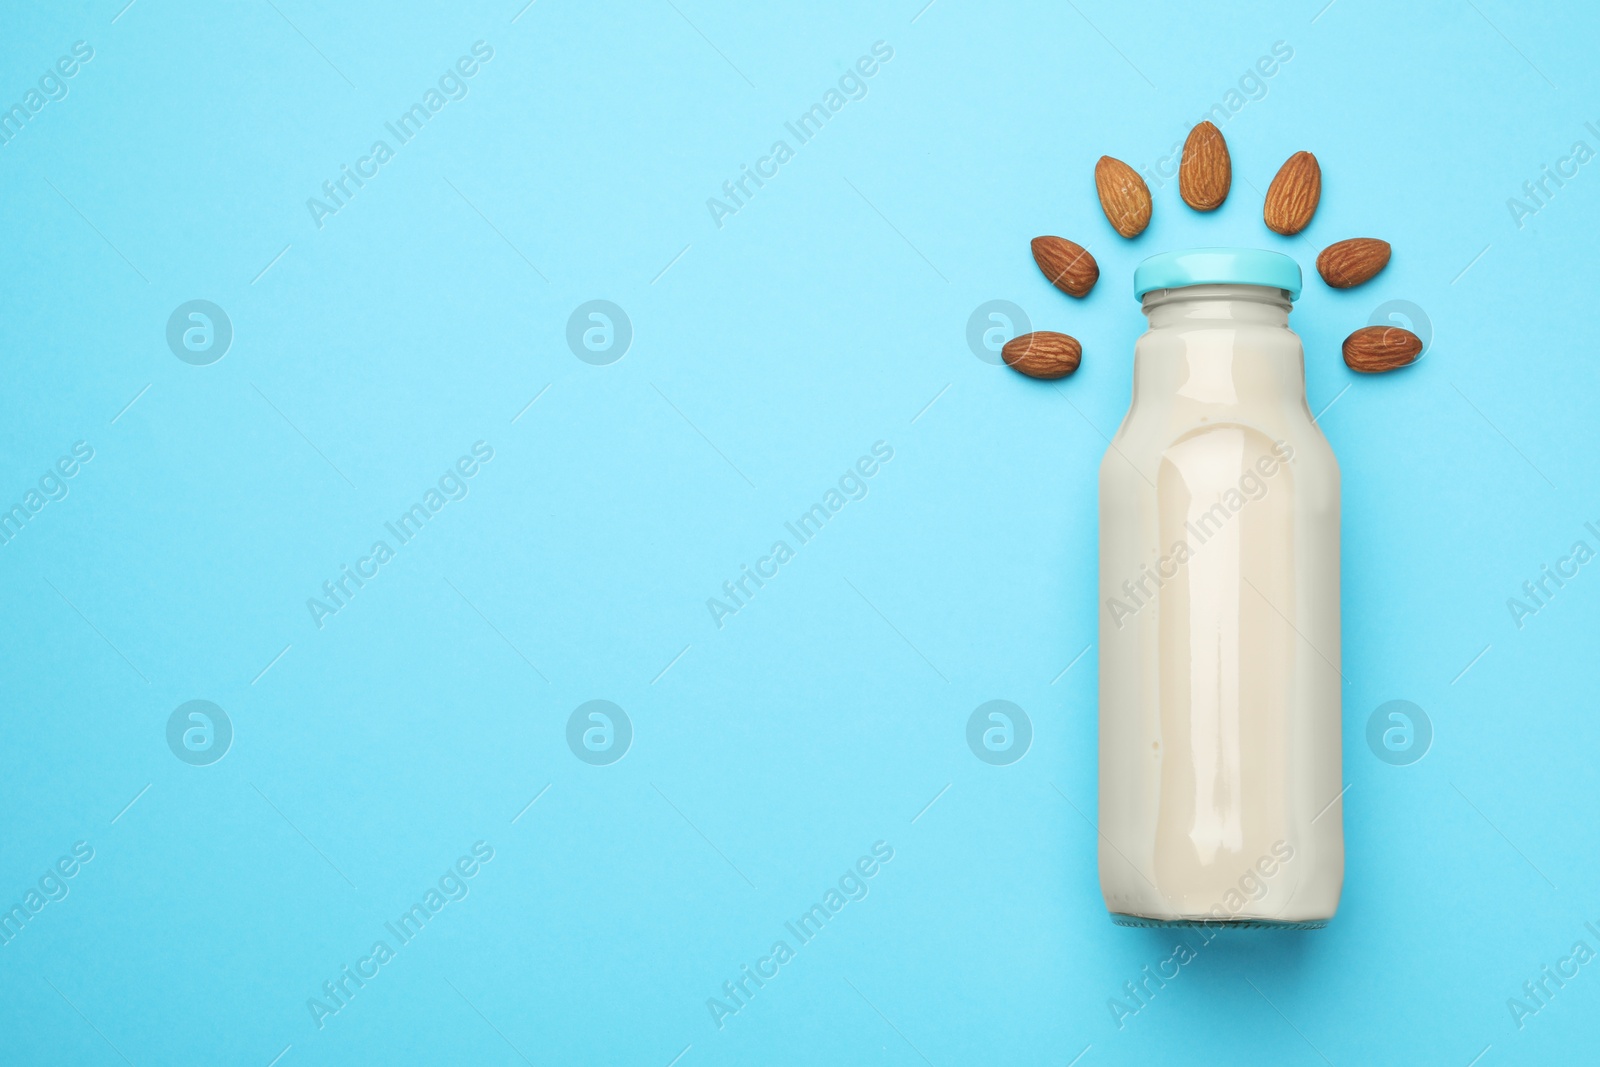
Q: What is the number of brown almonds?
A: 7